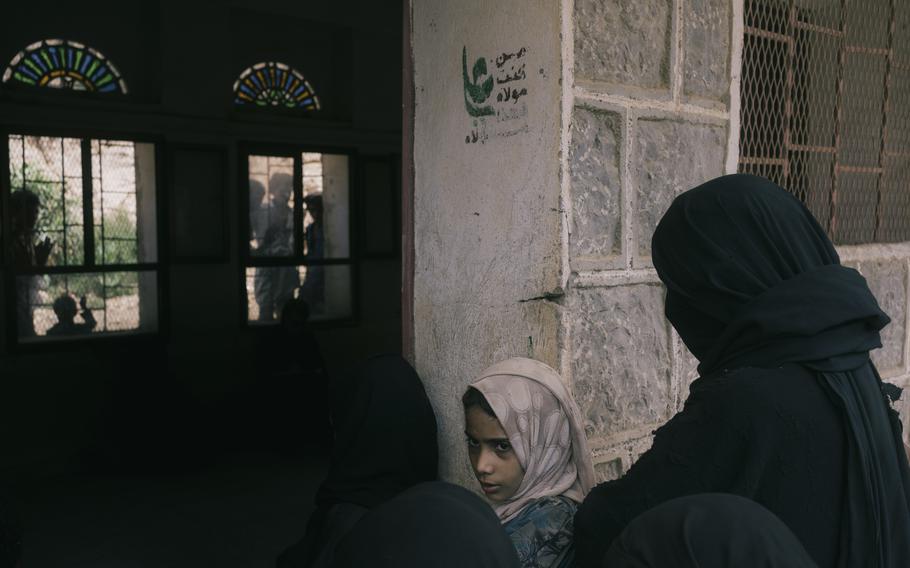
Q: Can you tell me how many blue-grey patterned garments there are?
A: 1